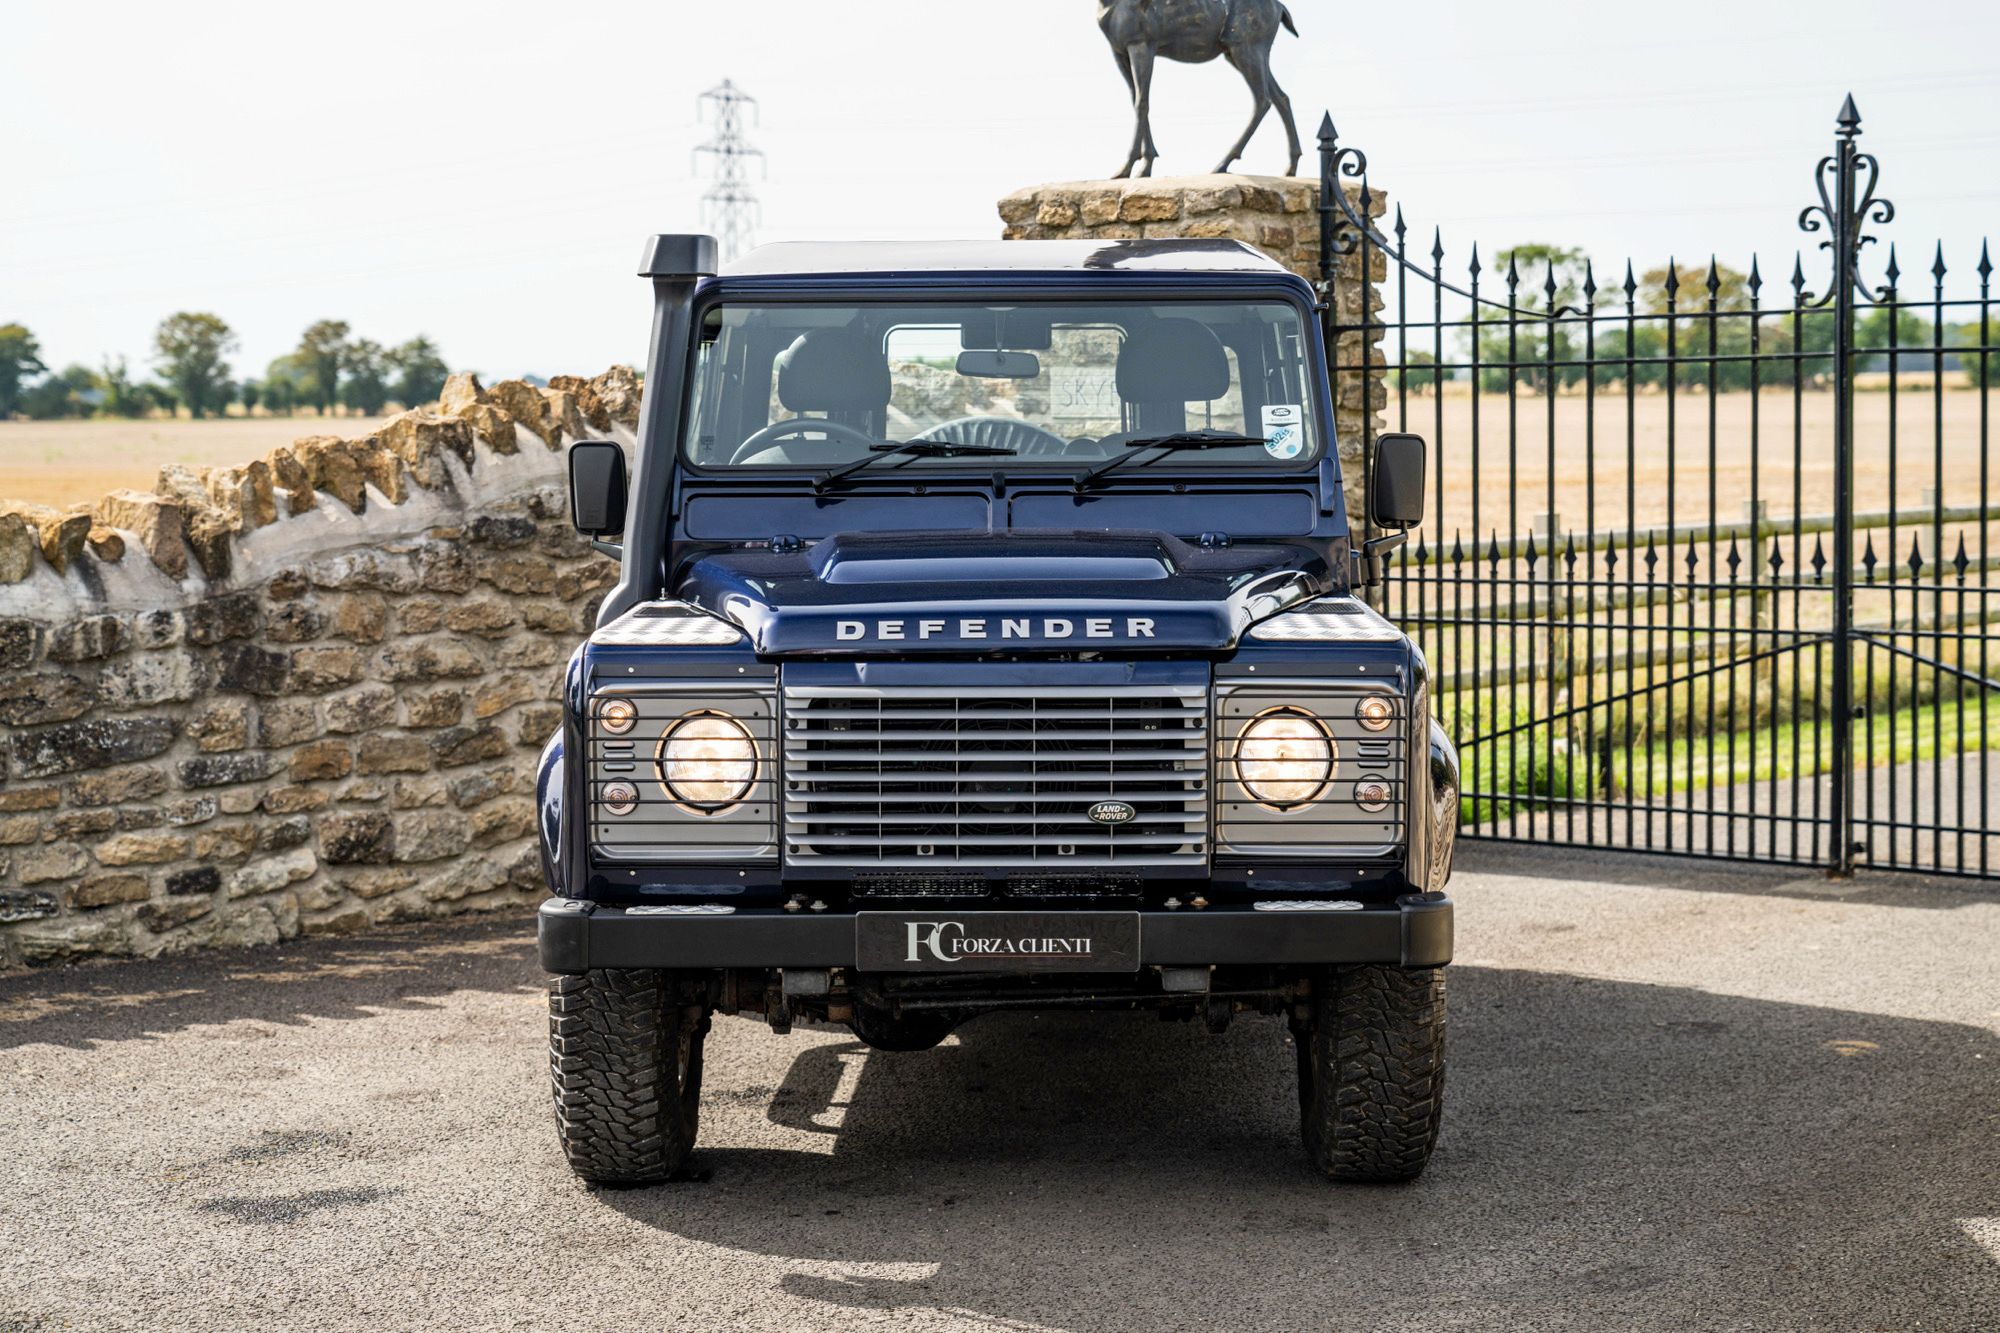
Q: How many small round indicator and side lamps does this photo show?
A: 4